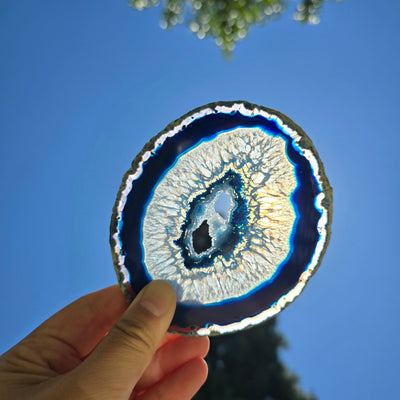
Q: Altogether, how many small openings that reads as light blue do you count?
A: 1